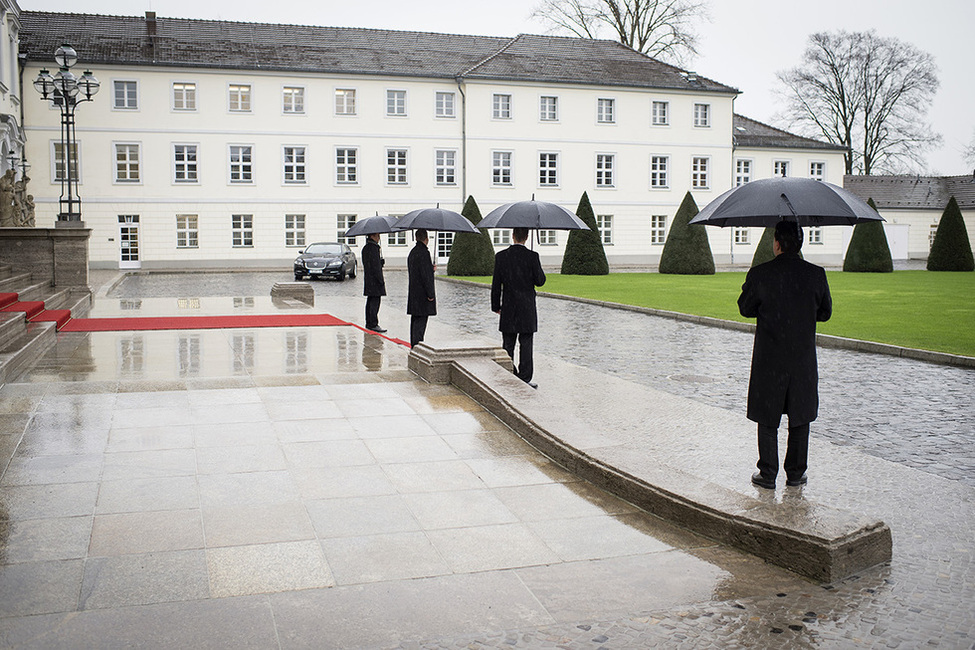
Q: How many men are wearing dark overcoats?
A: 4